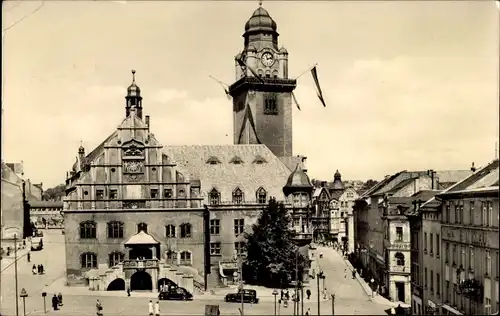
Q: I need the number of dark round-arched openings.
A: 3